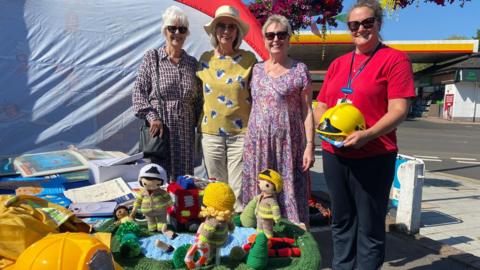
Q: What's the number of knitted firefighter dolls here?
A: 3